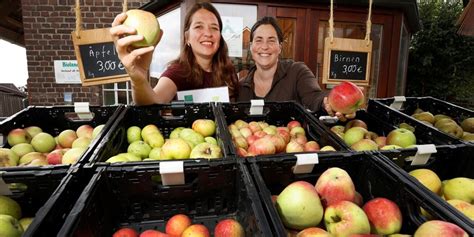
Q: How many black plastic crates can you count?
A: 9